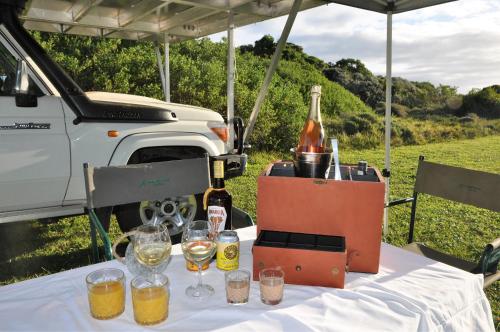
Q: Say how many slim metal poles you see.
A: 5